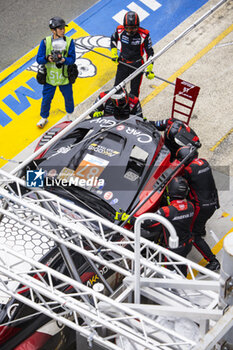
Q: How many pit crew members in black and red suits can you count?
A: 5